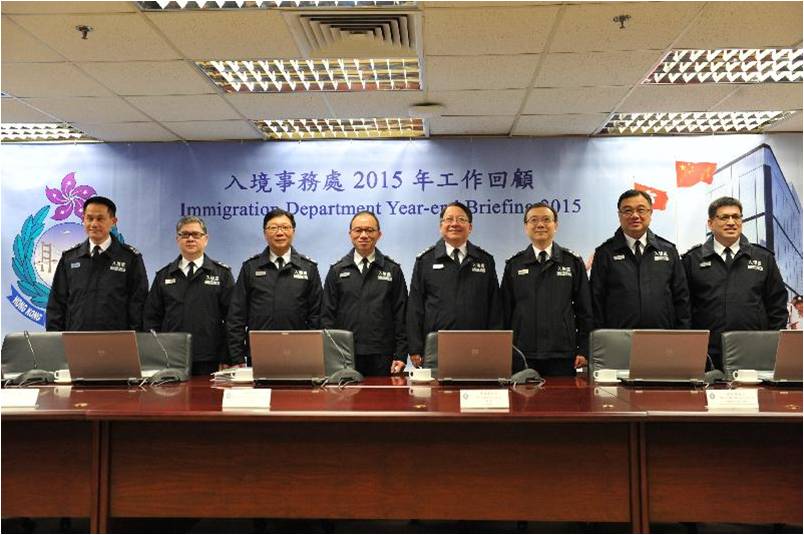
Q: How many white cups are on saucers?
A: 5